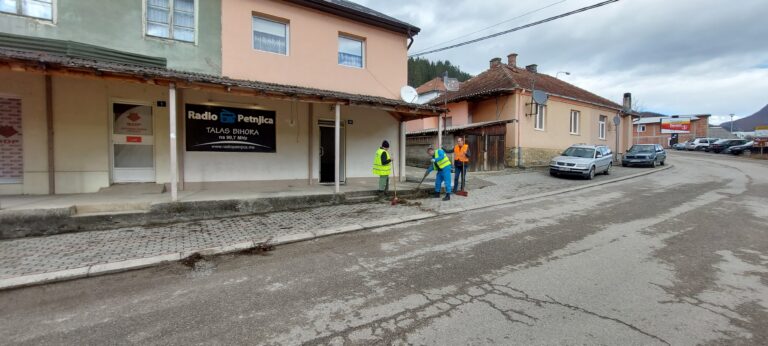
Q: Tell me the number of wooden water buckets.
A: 0